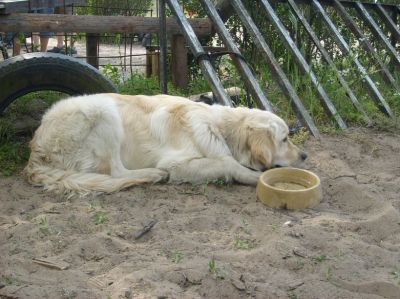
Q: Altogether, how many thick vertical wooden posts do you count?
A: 2